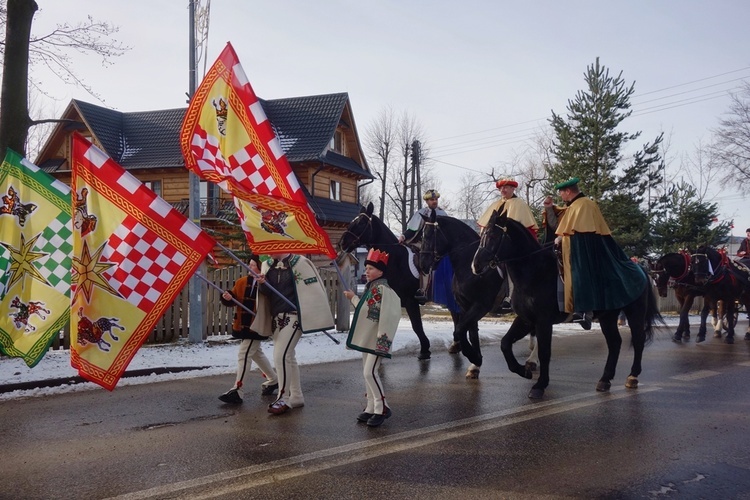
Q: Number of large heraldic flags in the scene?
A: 3